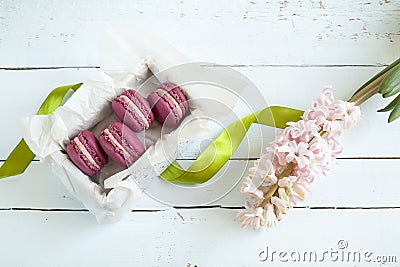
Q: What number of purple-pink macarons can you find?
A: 4